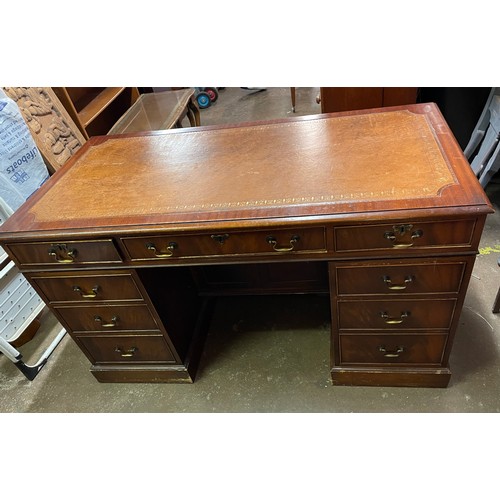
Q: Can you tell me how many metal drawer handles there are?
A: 10